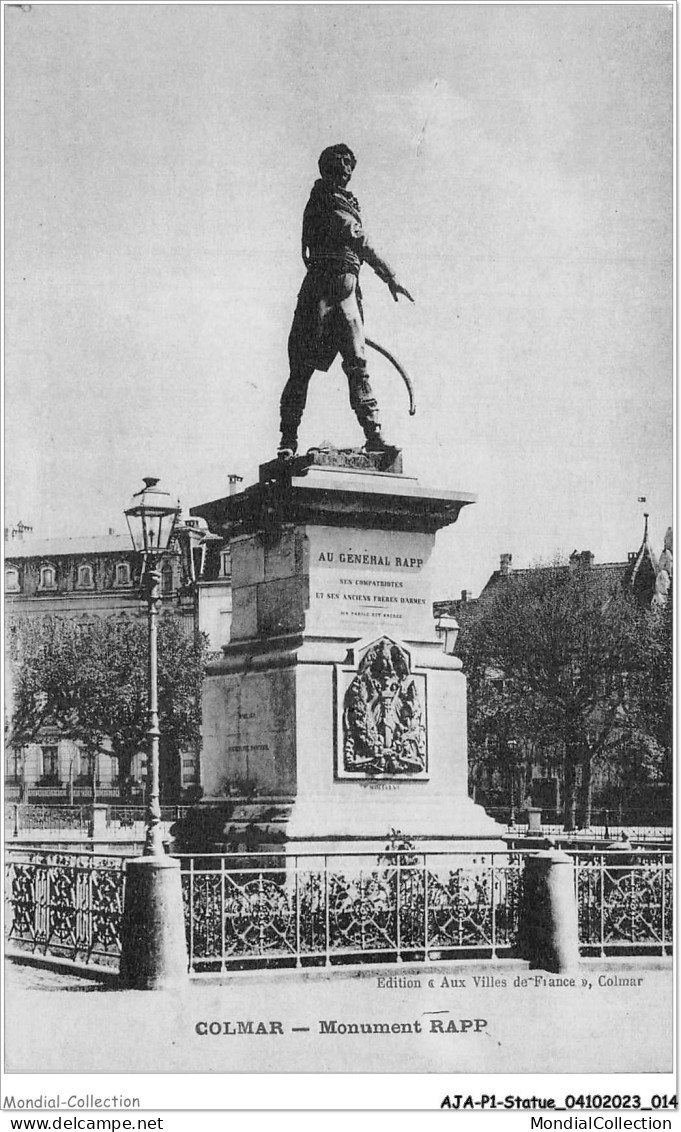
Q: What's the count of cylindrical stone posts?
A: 2